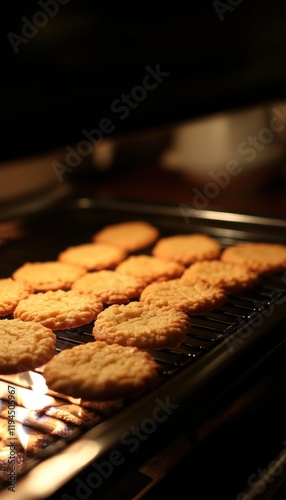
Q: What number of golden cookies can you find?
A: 14